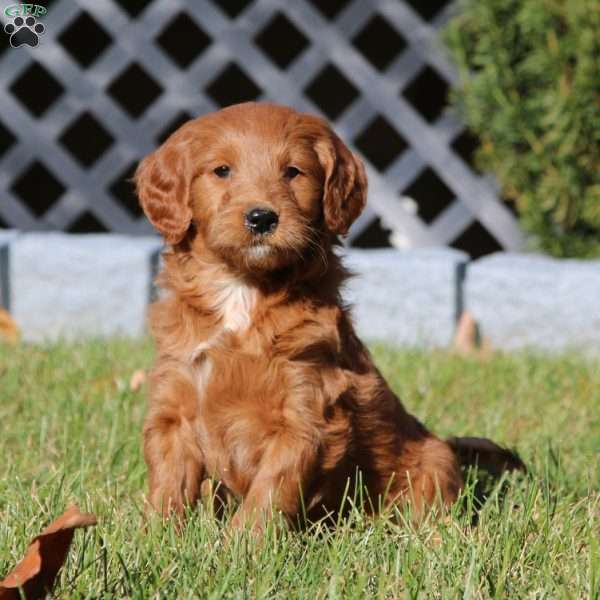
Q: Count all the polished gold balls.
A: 0